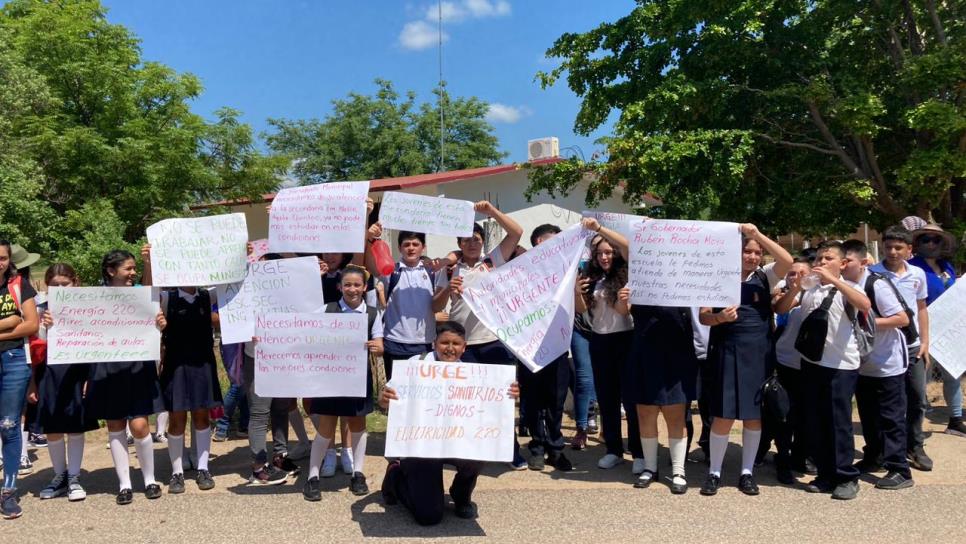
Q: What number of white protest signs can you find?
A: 11